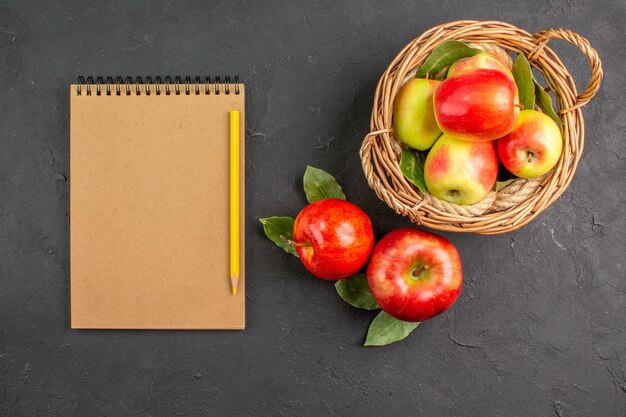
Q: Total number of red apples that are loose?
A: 2